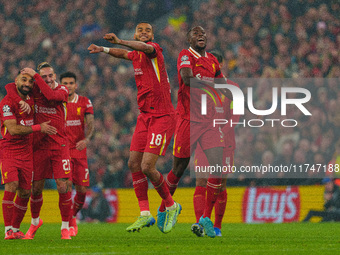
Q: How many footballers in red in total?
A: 6